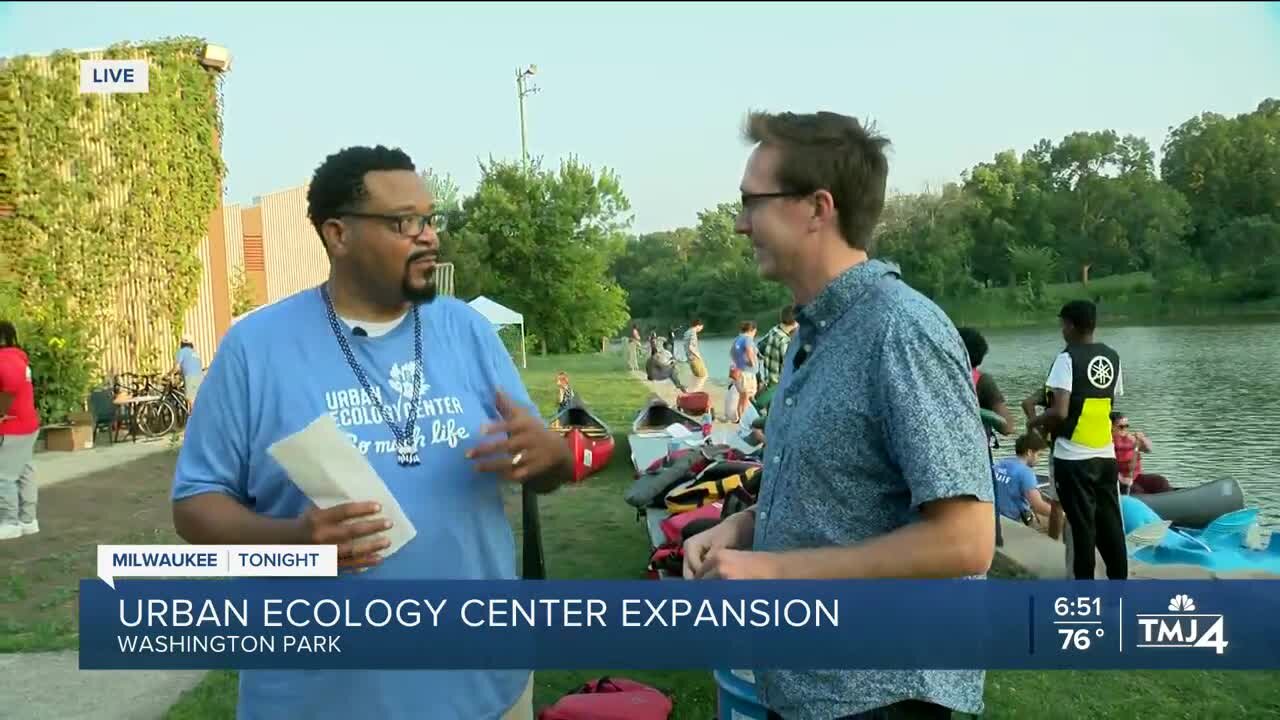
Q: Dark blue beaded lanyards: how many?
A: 1